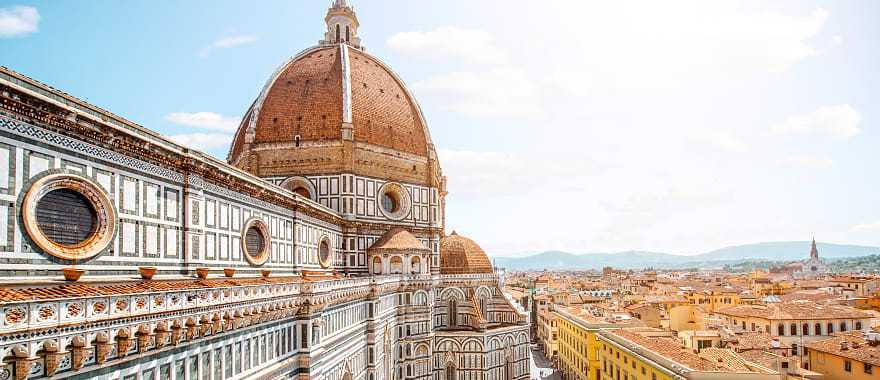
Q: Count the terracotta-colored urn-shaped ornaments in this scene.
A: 5